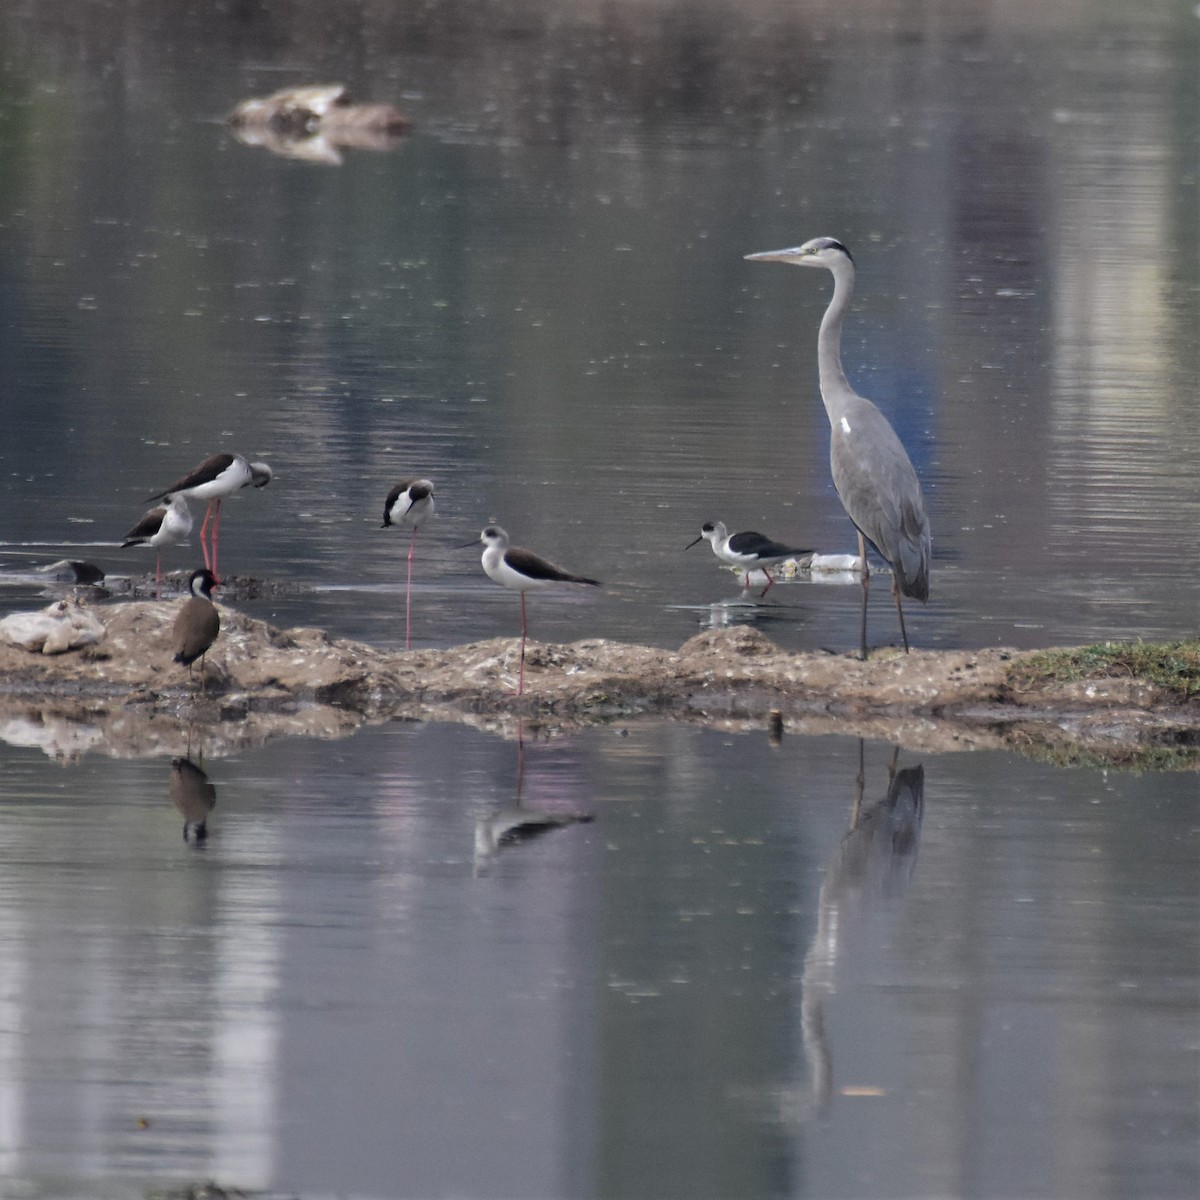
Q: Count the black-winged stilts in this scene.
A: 5